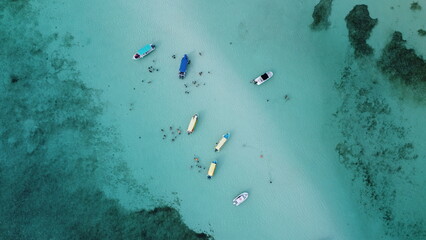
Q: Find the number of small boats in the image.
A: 7